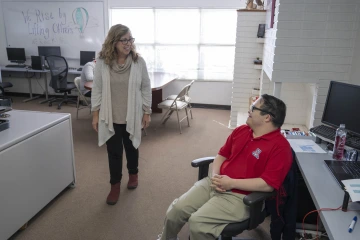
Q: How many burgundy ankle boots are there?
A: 2